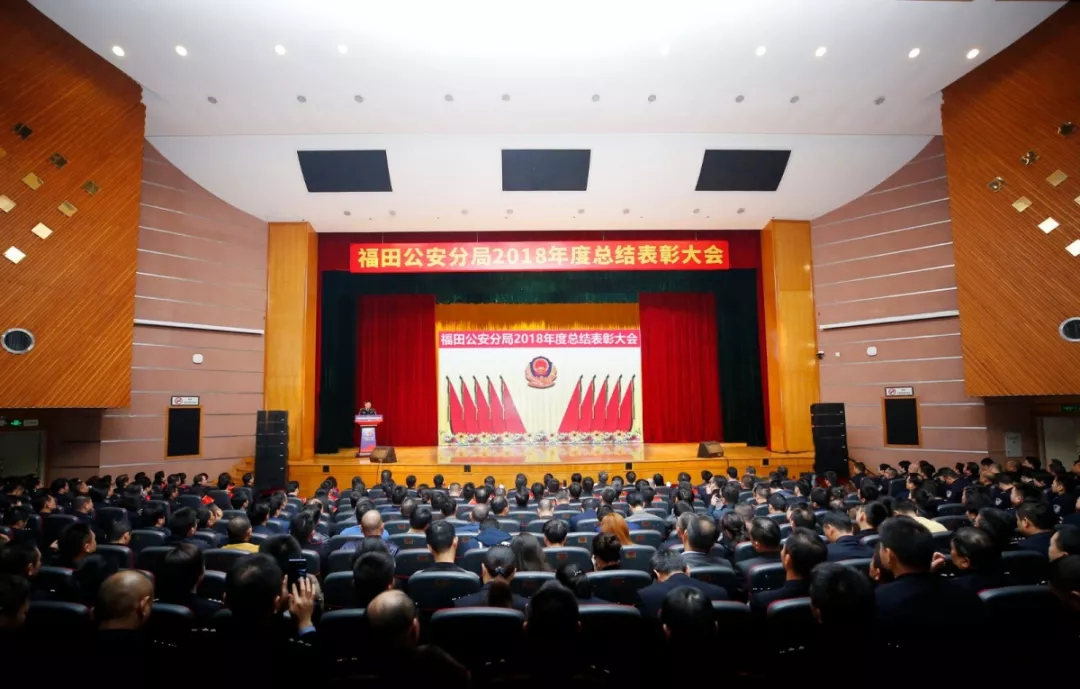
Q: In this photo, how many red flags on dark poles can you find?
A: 10